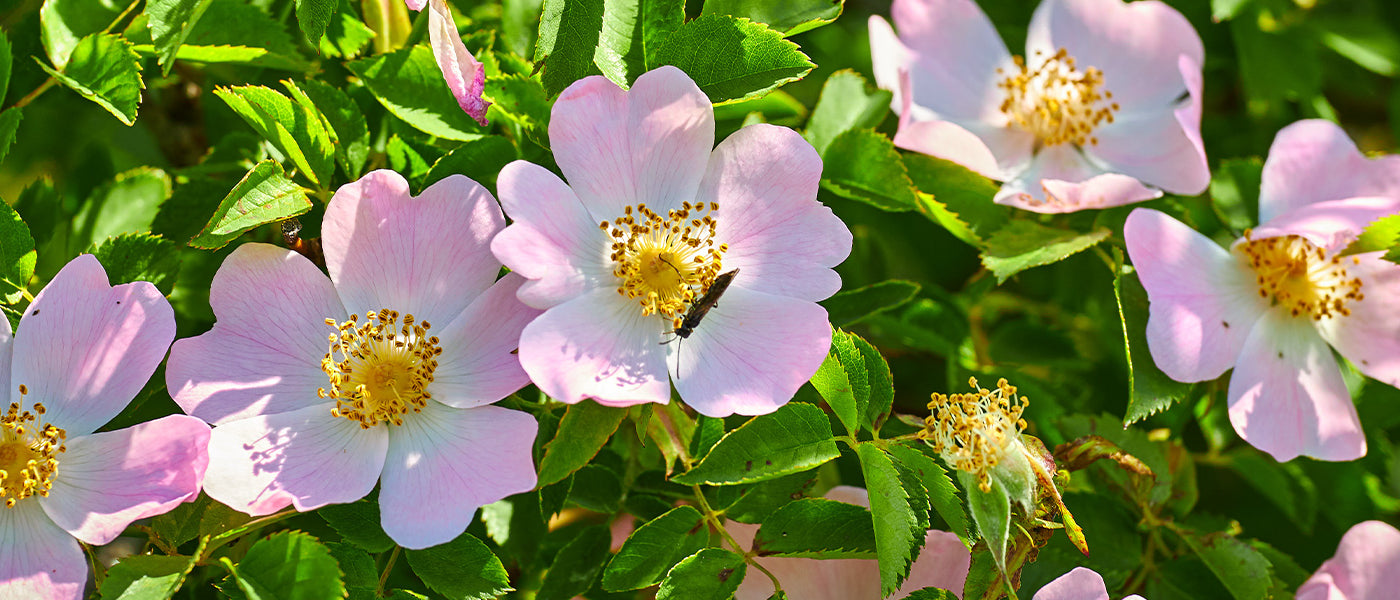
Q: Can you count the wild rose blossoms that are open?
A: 5